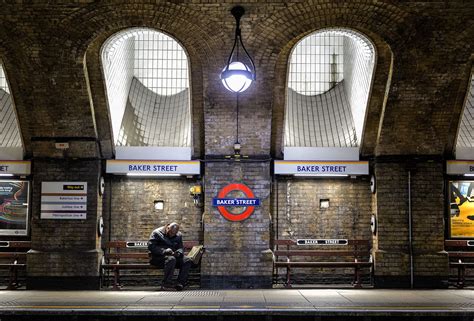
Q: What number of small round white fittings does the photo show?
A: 4